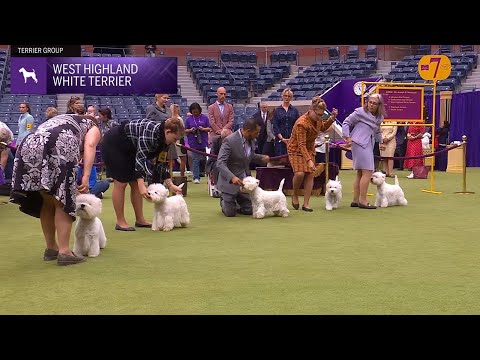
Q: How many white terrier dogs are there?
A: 5